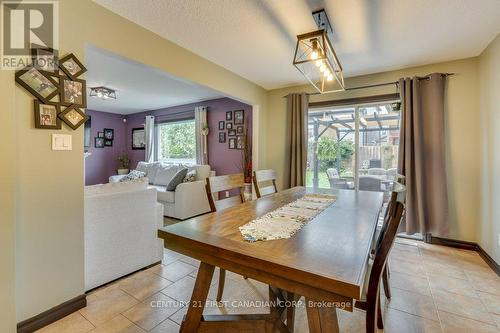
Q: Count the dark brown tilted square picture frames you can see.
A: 2